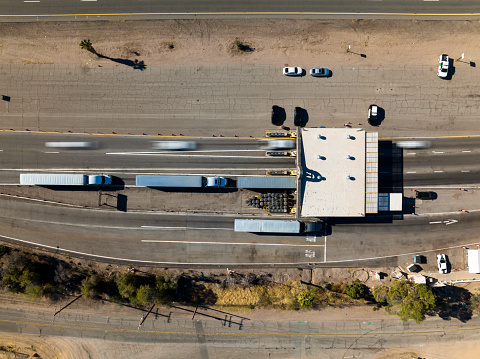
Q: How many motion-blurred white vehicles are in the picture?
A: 4